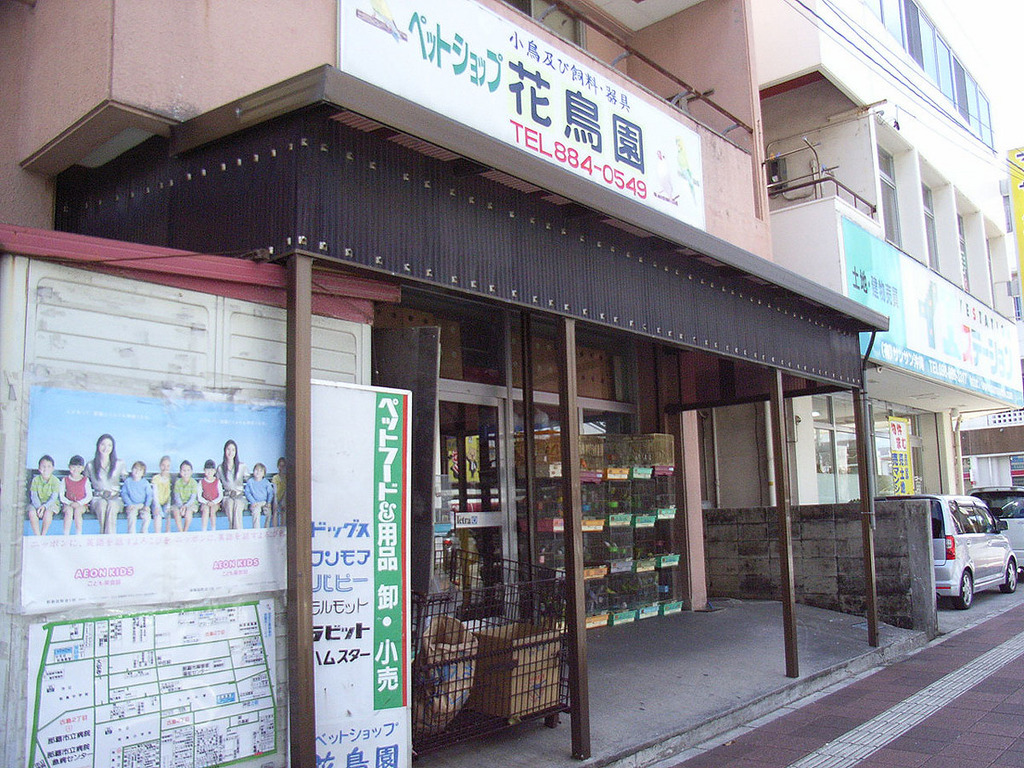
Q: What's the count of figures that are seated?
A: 10